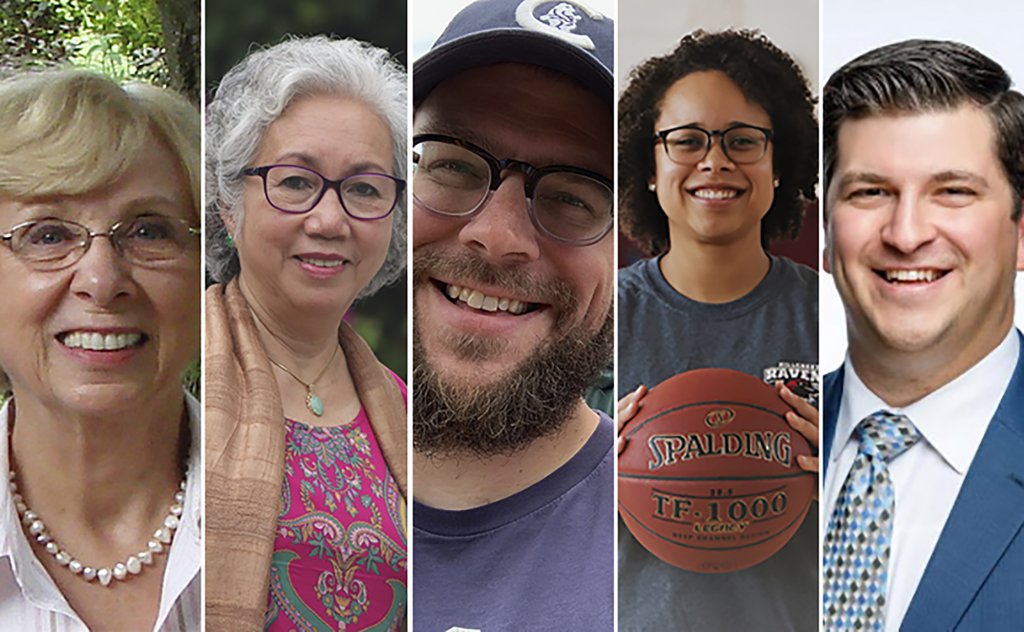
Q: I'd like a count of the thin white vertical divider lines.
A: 4